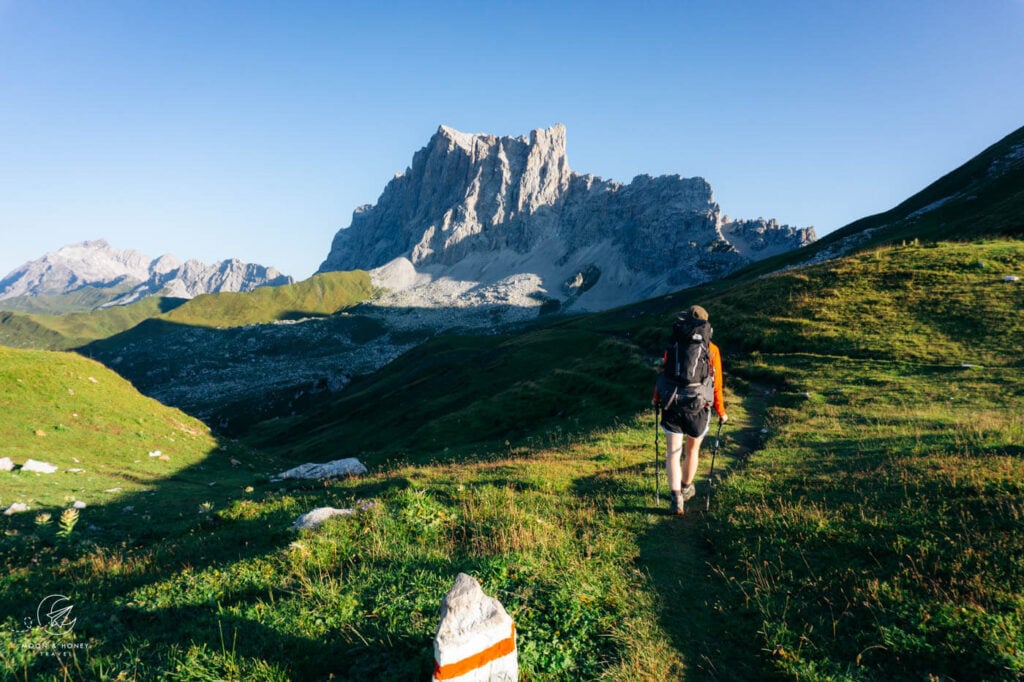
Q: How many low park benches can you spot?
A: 0